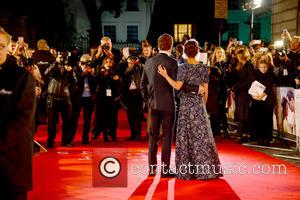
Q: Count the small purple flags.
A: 0